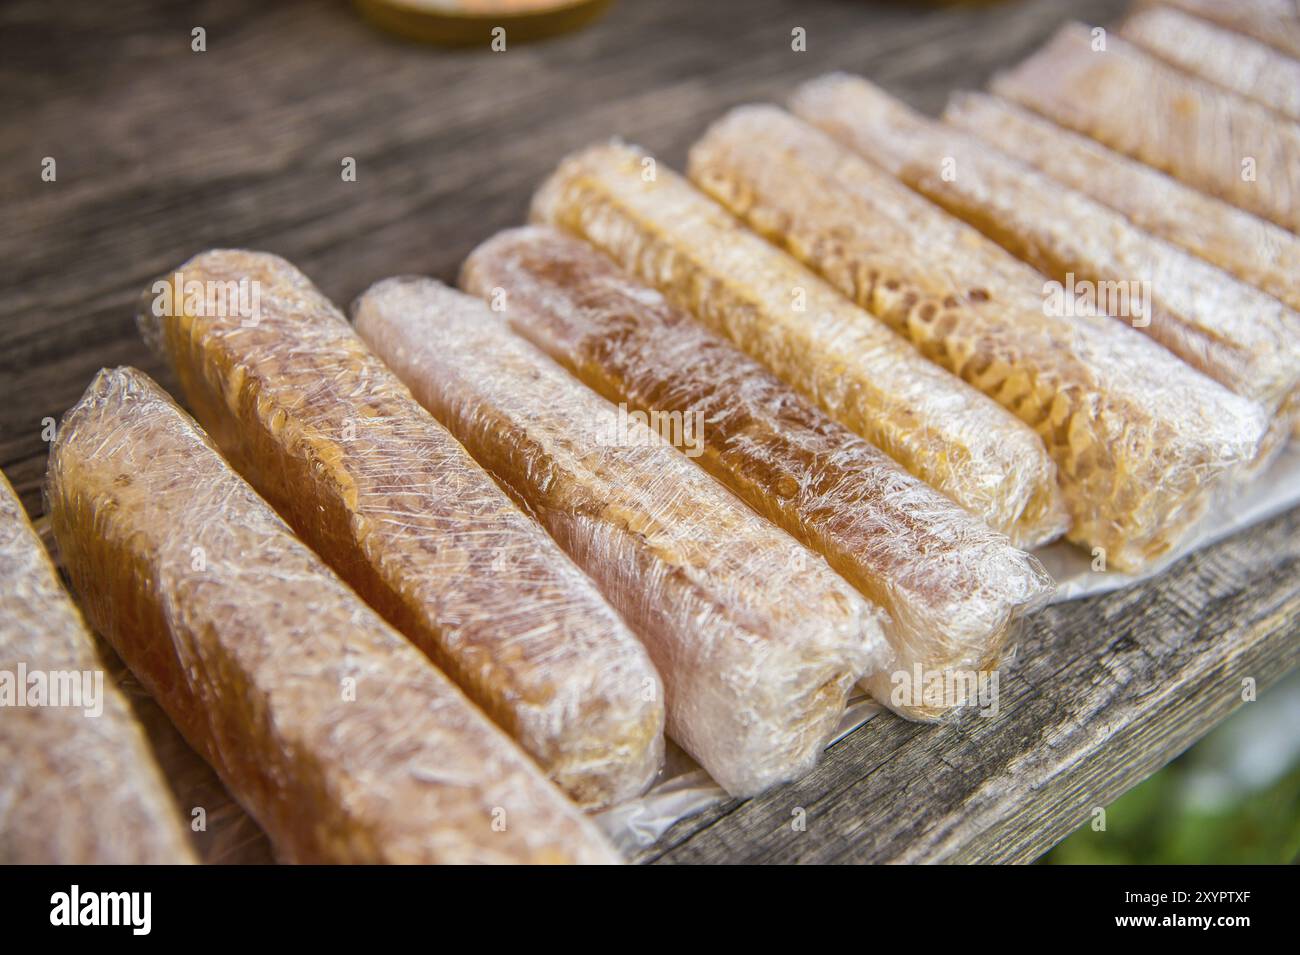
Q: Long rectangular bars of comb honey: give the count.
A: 12